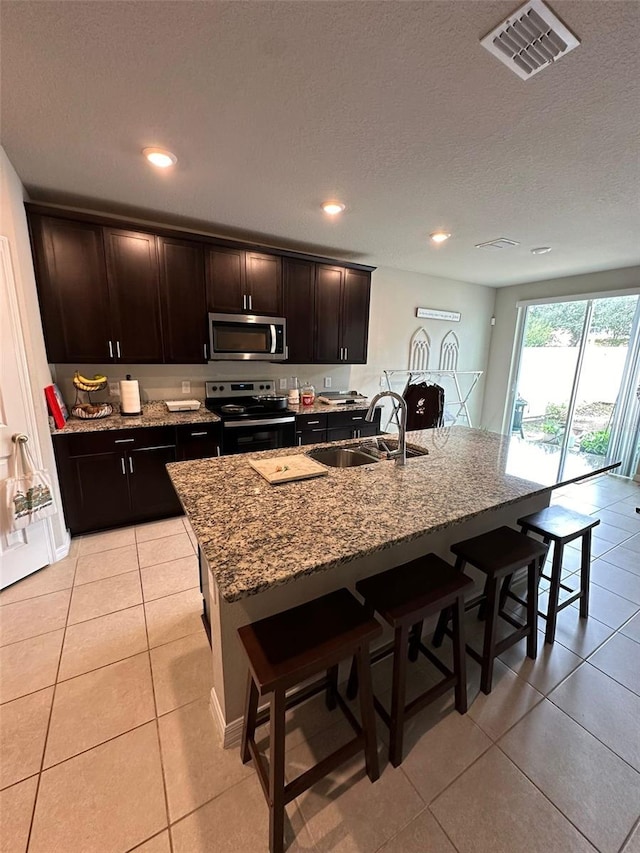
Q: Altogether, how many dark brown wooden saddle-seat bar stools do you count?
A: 4